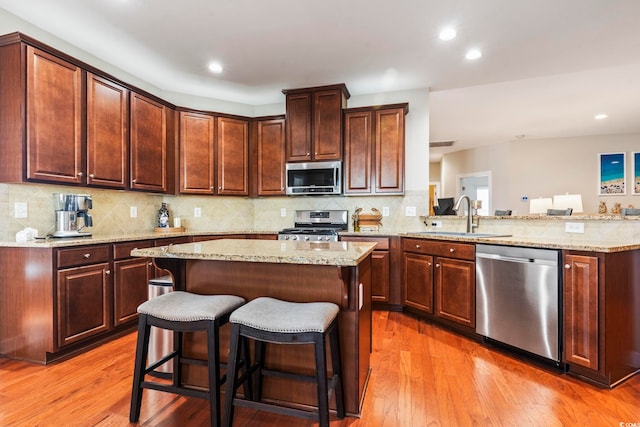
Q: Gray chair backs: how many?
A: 3